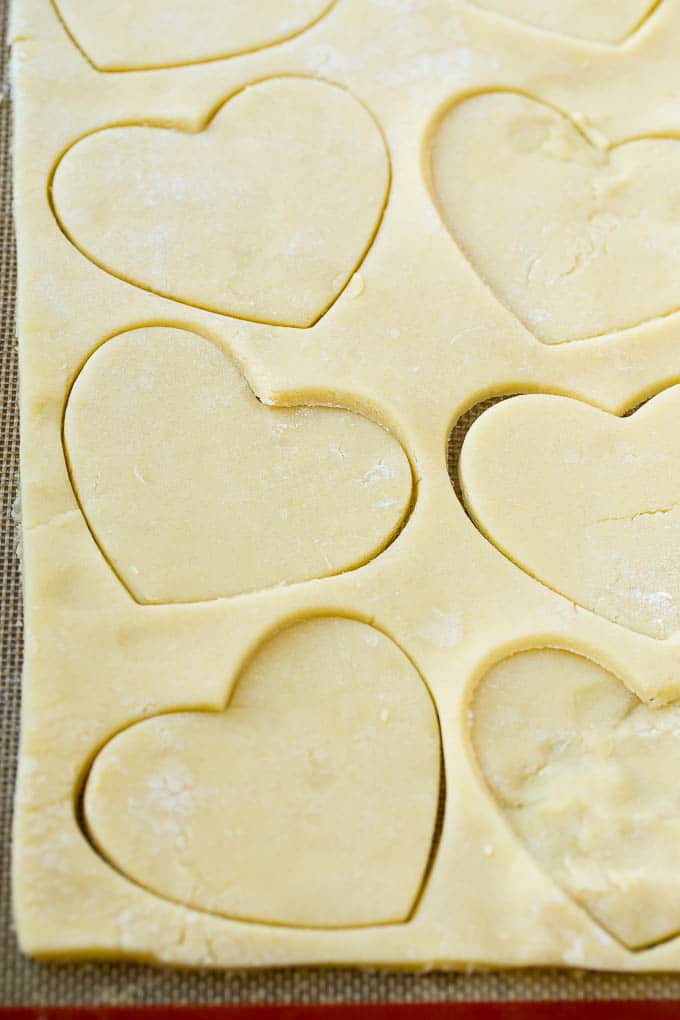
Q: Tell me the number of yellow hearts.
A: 8